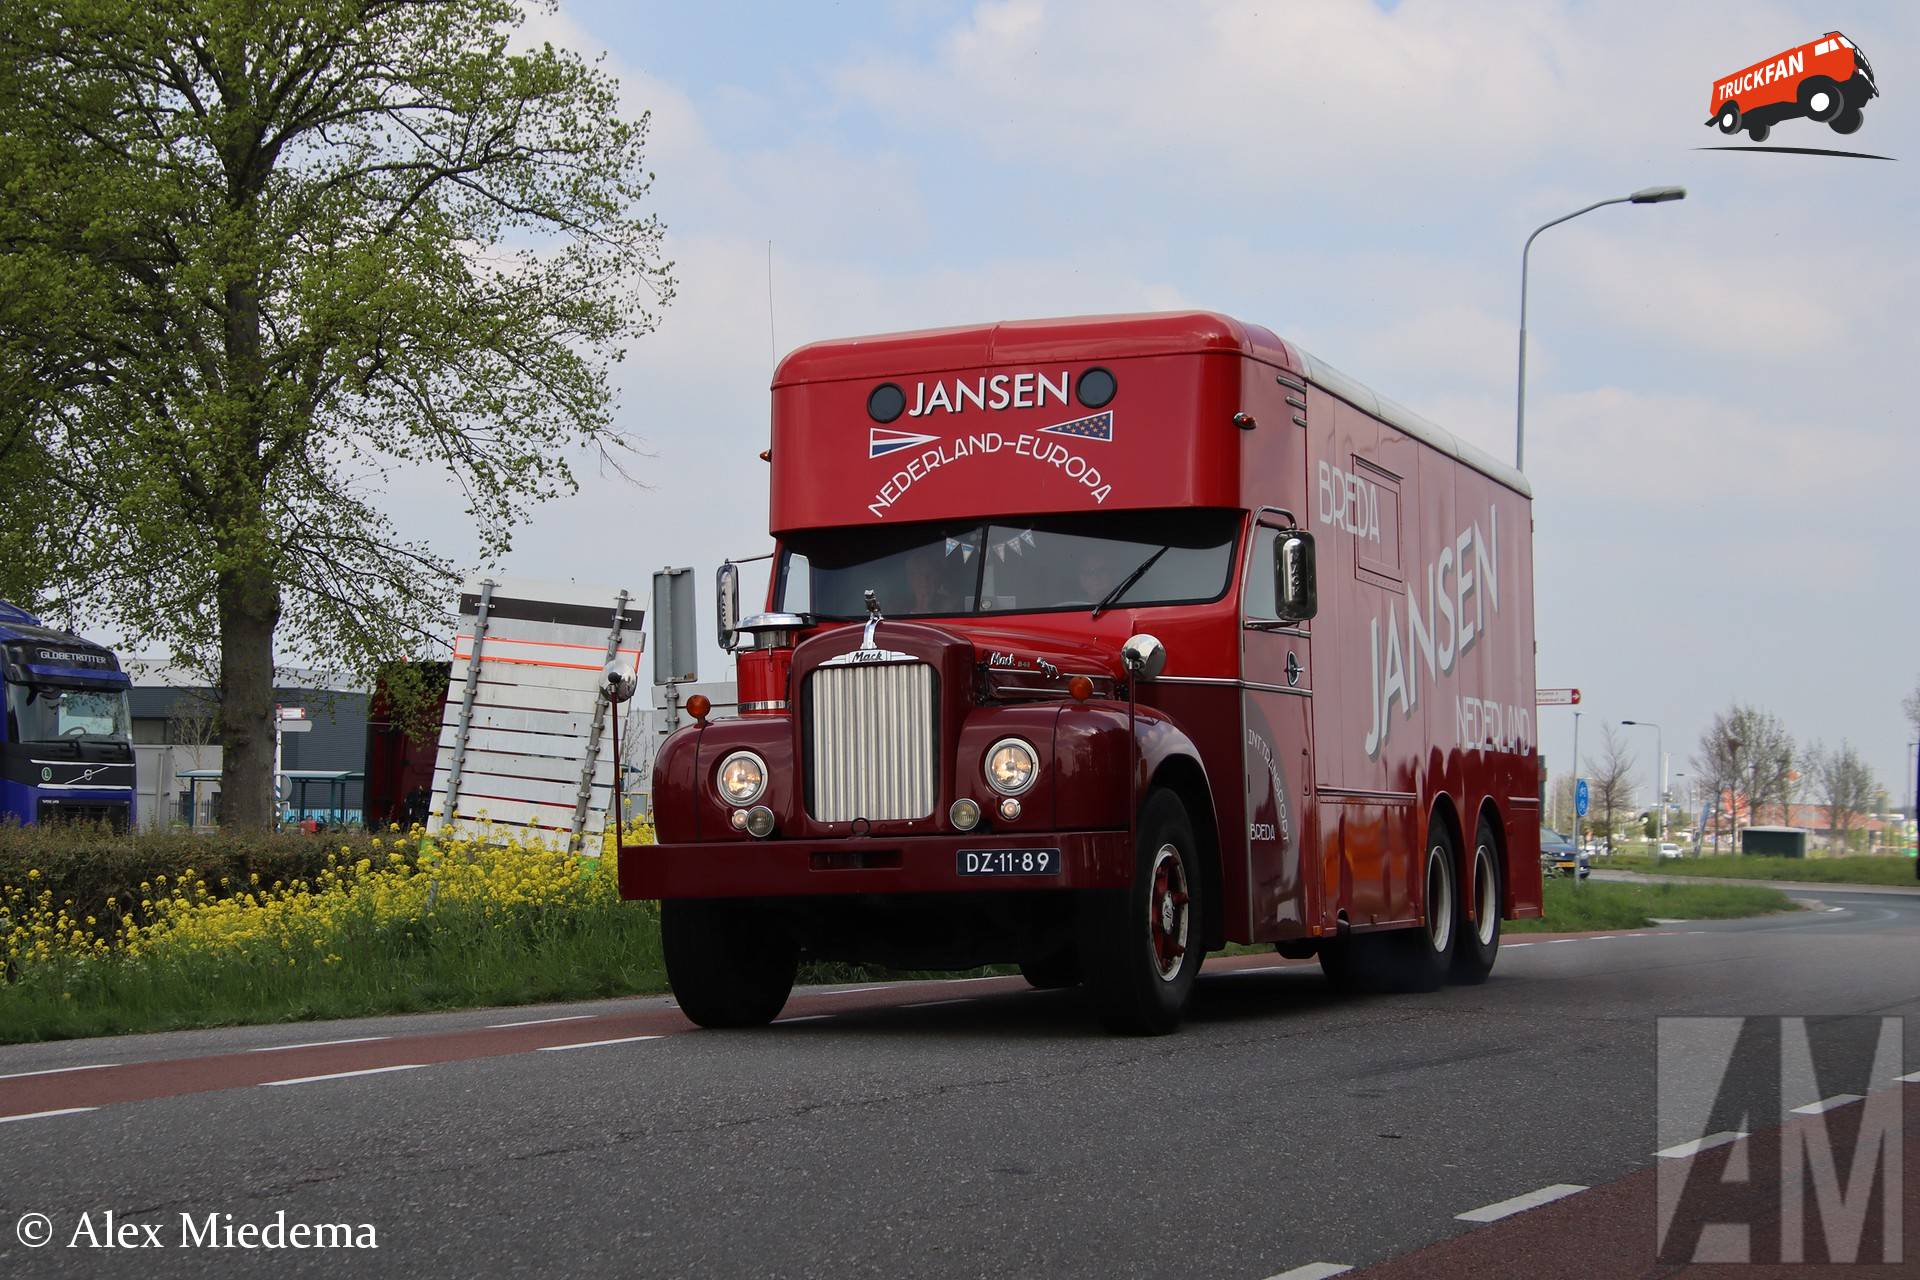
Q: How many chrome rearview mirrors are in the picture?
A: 4